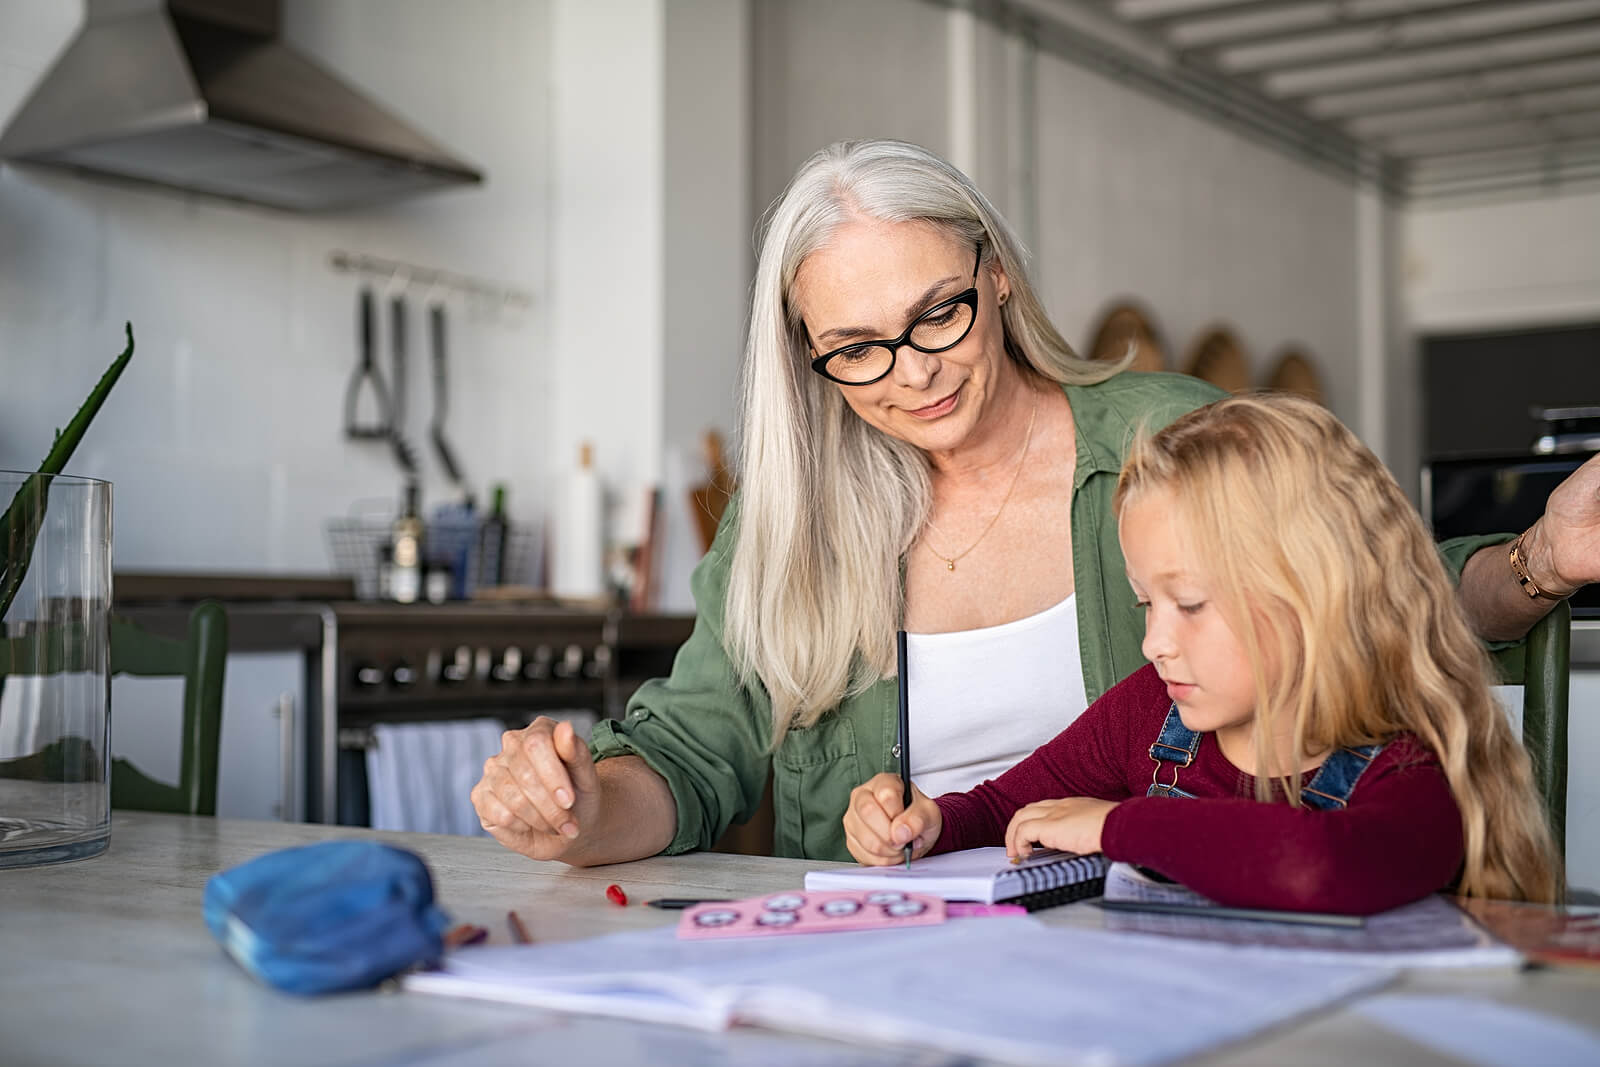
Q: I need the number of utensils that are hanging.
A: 3